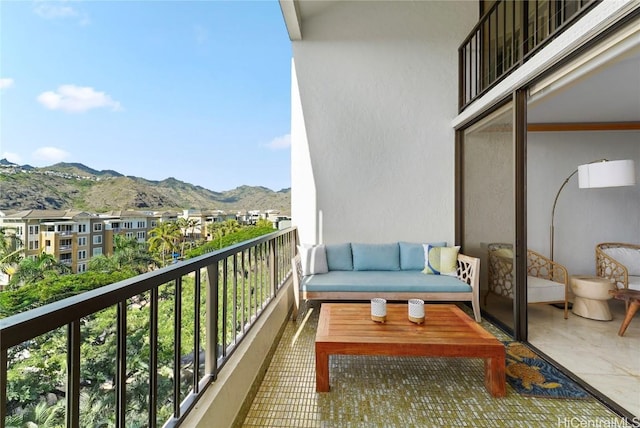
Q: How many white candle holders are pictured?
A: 2